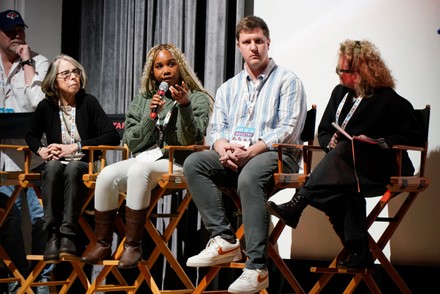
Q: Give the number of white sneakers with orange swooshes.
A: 2